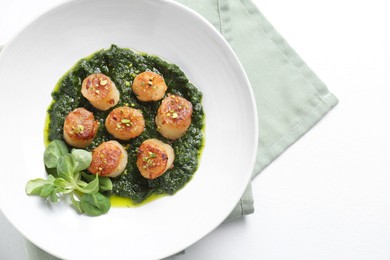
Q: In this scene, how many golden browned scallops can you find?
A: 7